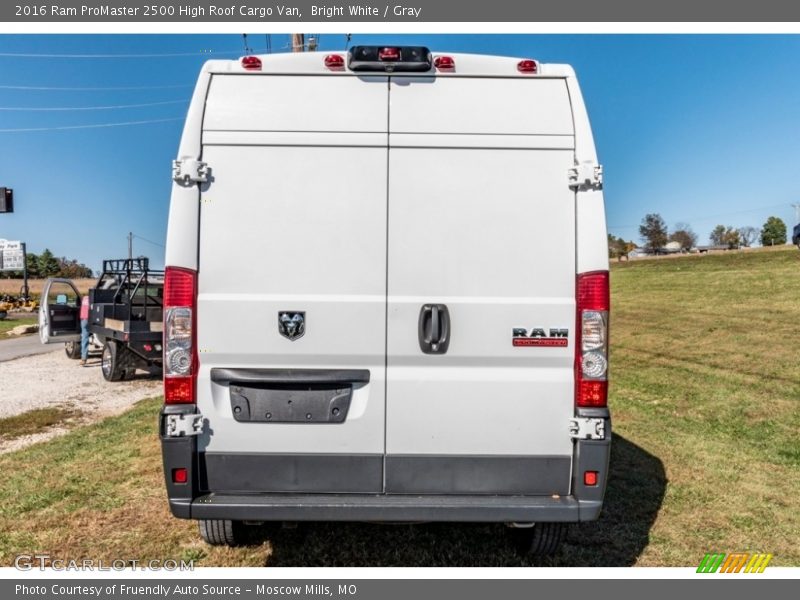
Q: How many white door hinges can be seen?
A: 4